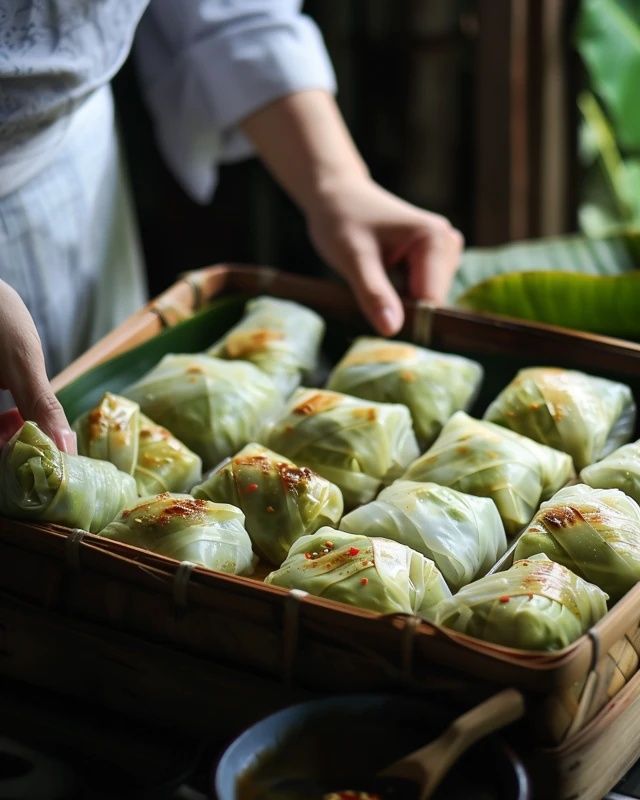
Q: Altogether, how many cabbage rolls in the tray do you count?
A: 15